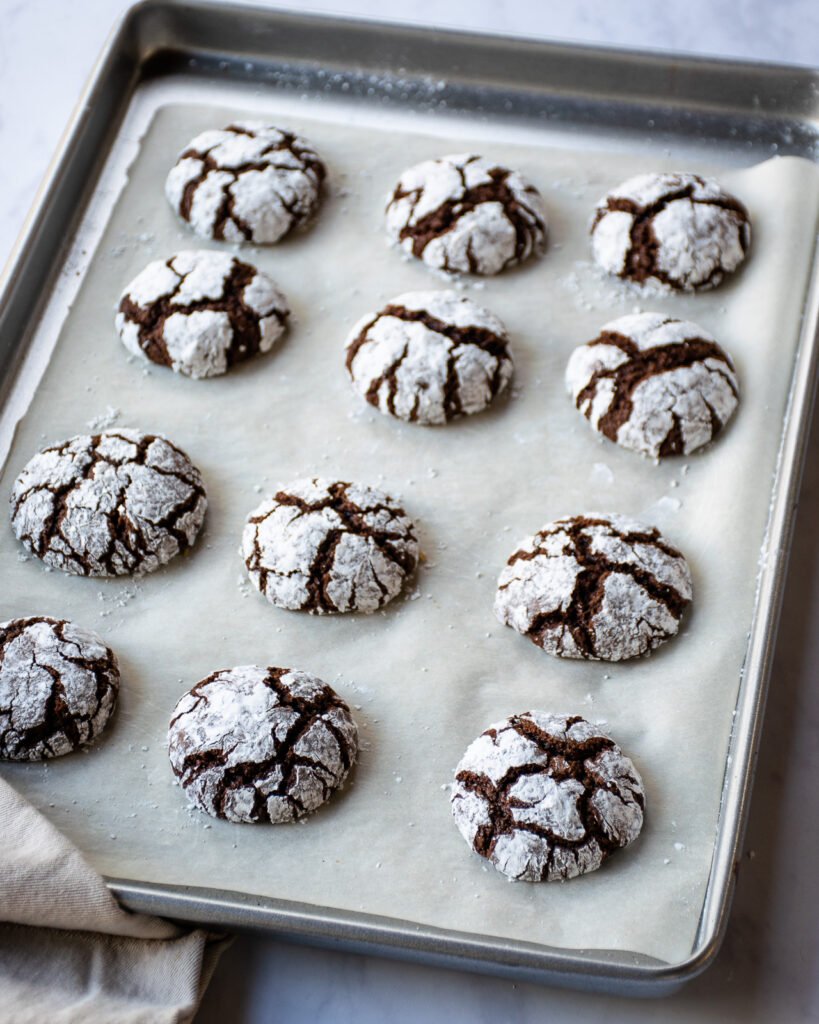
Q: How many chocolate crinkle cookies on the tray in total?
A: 12